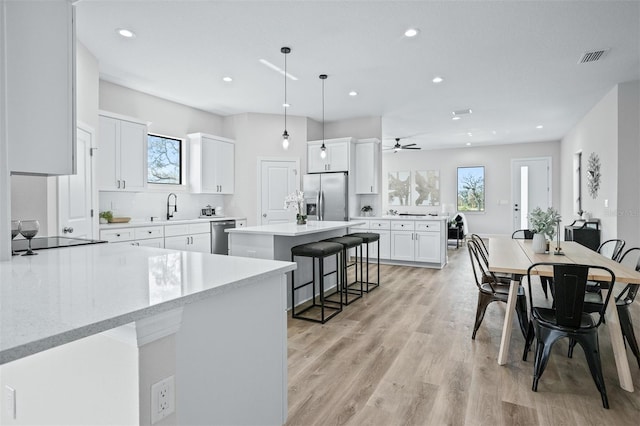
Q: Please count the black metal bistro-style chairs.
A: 6